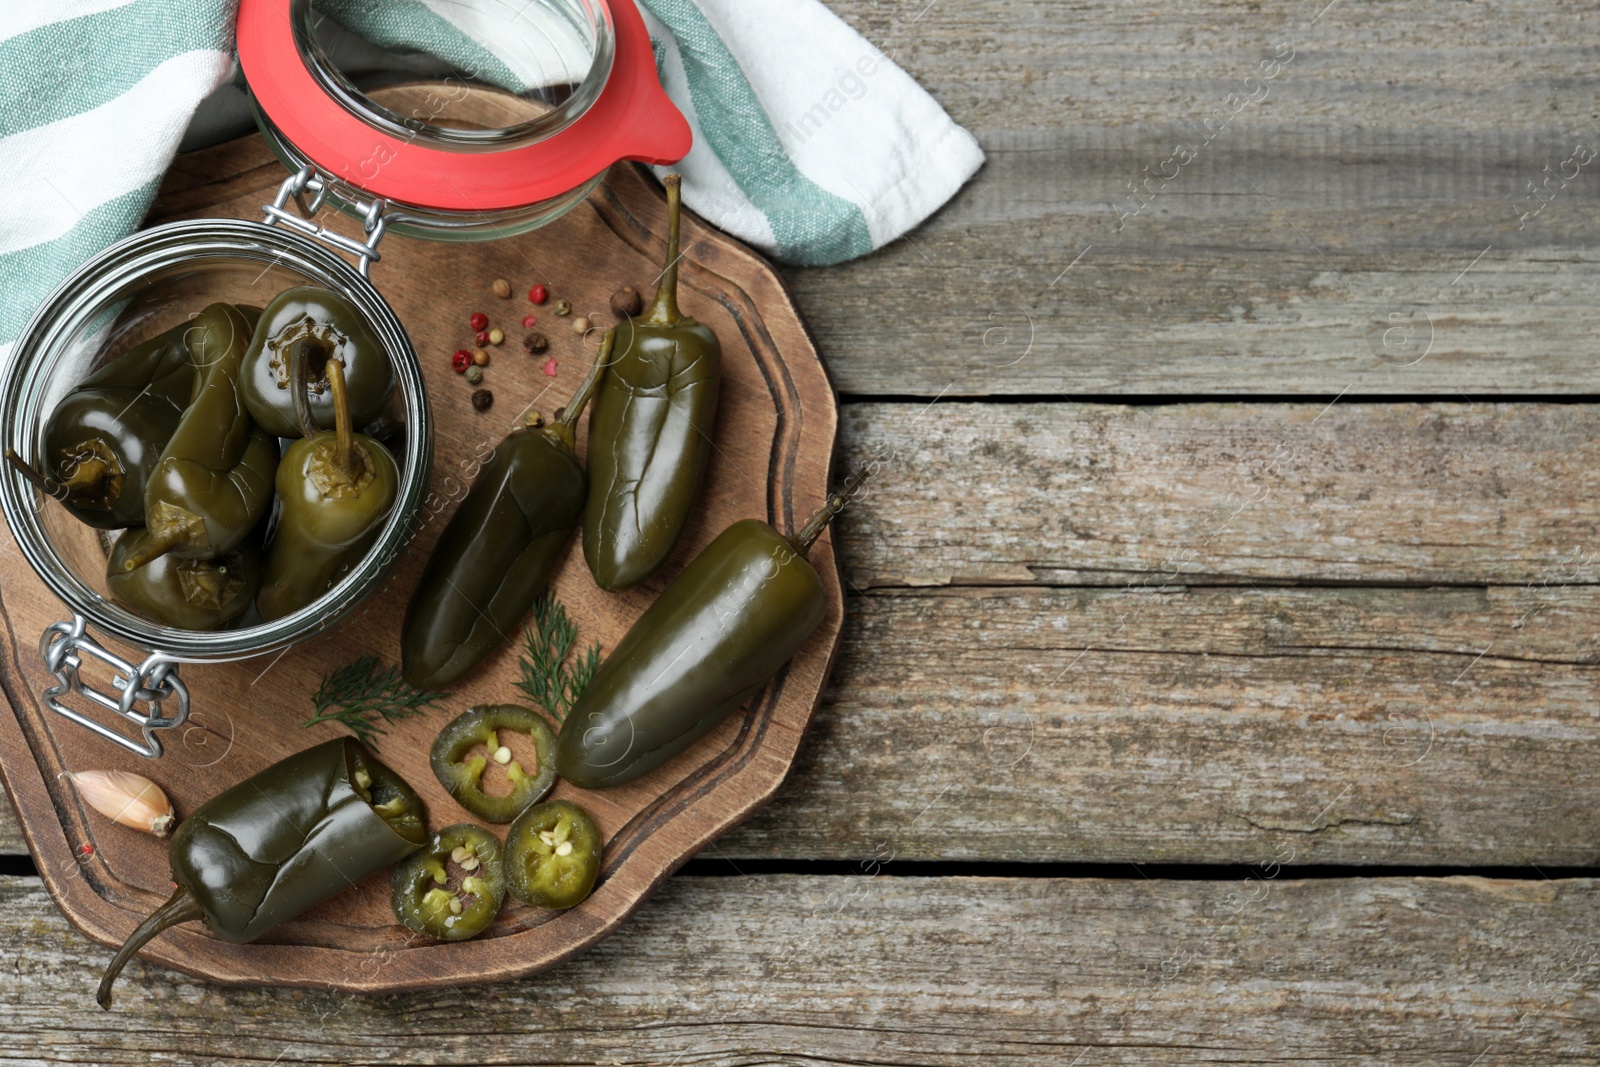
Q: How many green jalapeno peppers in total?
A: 9